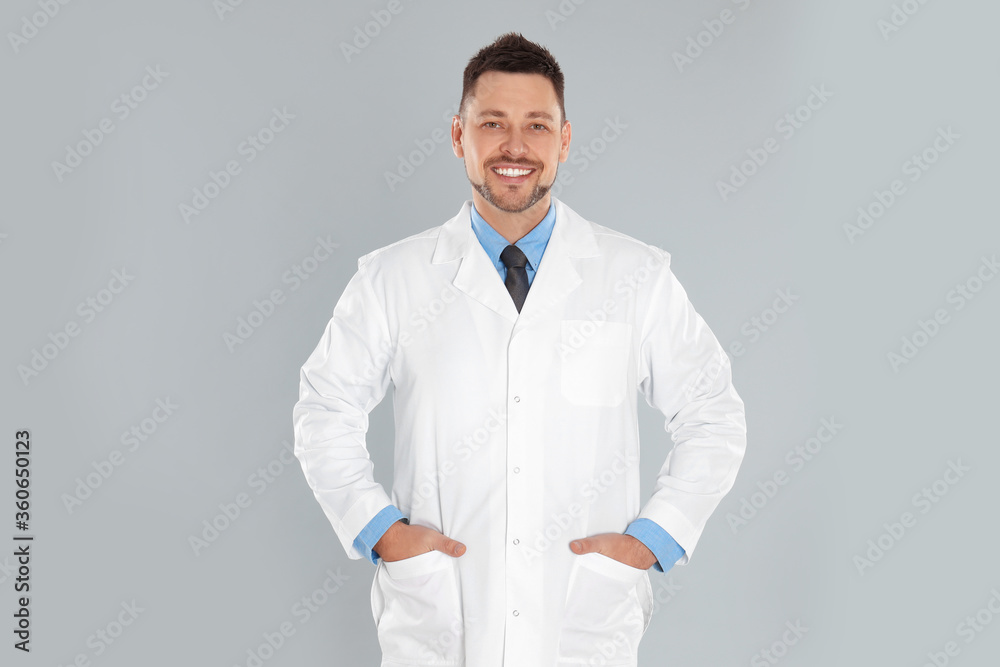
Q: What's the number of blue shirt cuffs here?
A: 2